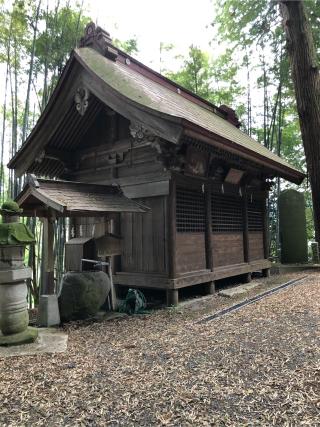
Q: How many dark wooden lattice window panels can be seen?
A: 3